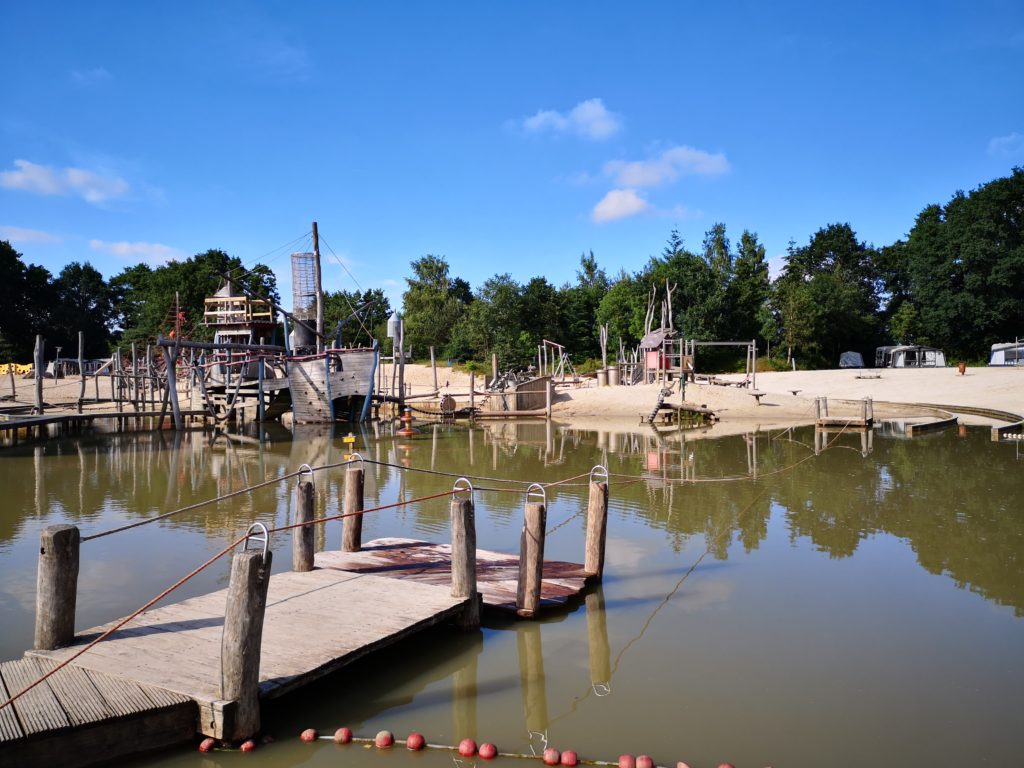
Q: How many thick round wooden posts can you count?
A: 7